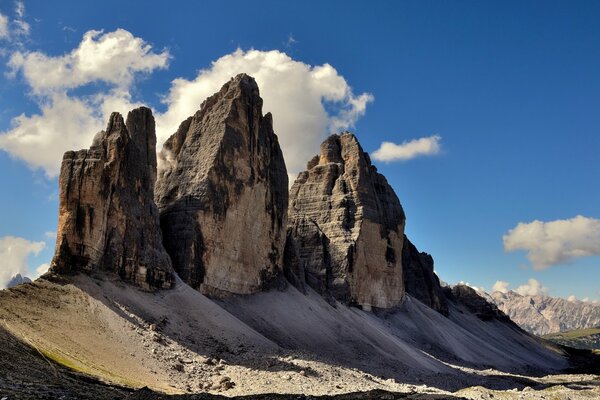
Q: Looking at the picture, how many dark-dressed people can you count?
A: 0